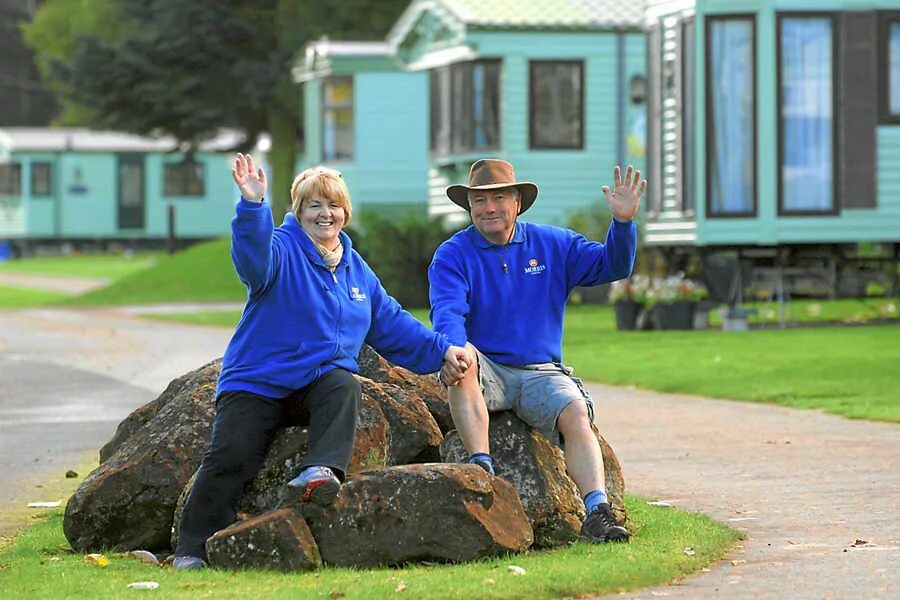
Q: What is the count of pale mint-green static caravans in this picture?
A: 4